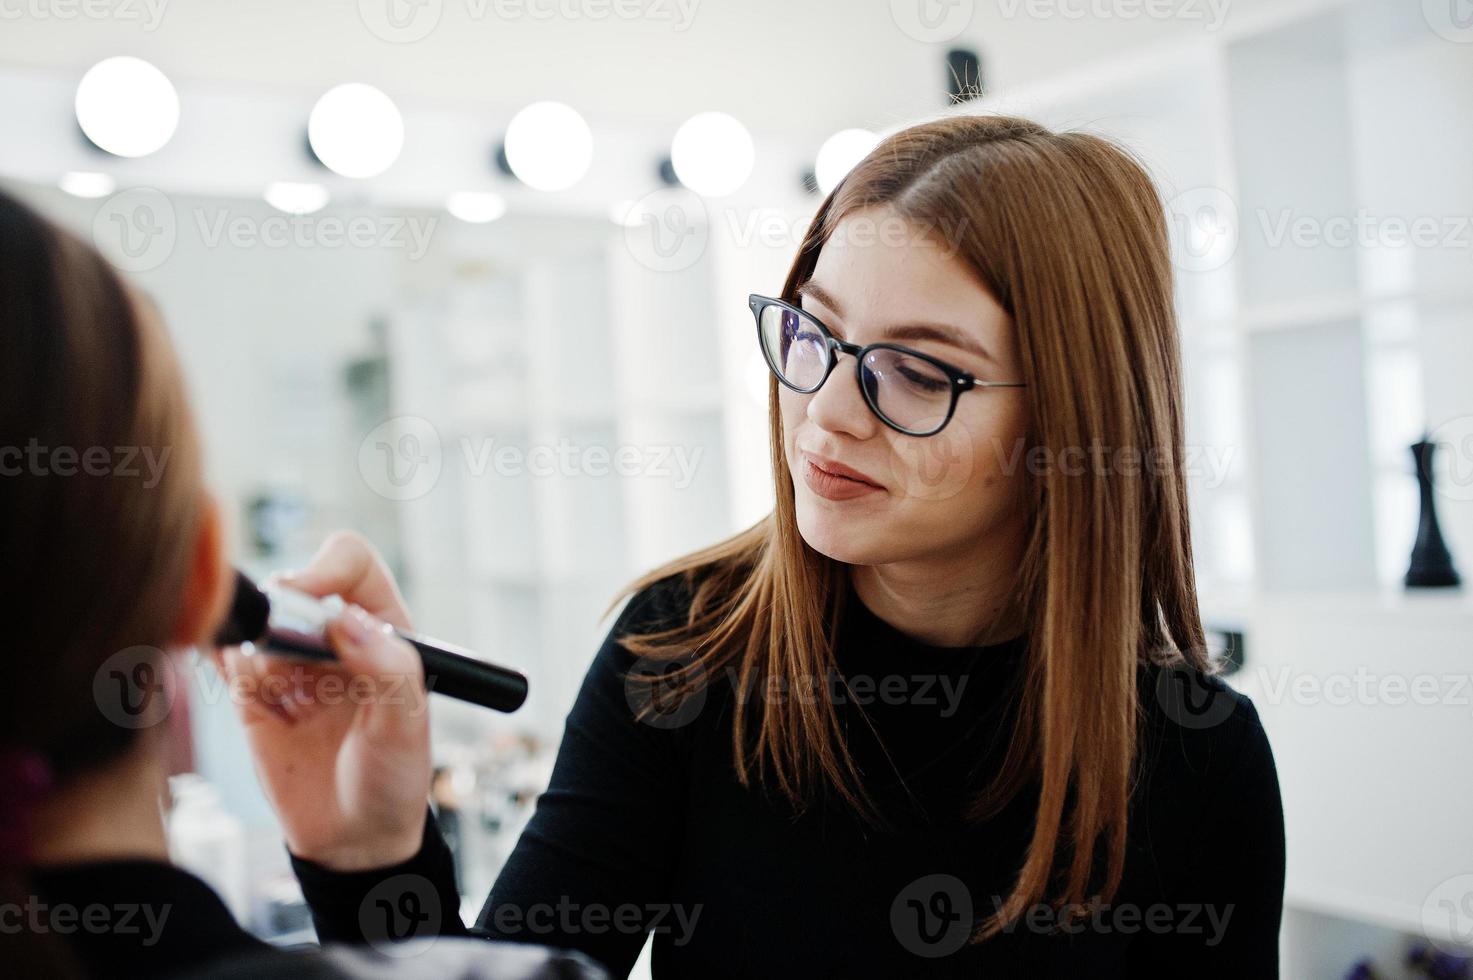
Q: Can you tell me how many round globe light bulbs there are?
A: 5